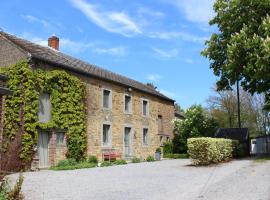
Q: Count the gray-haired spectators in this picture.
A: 0